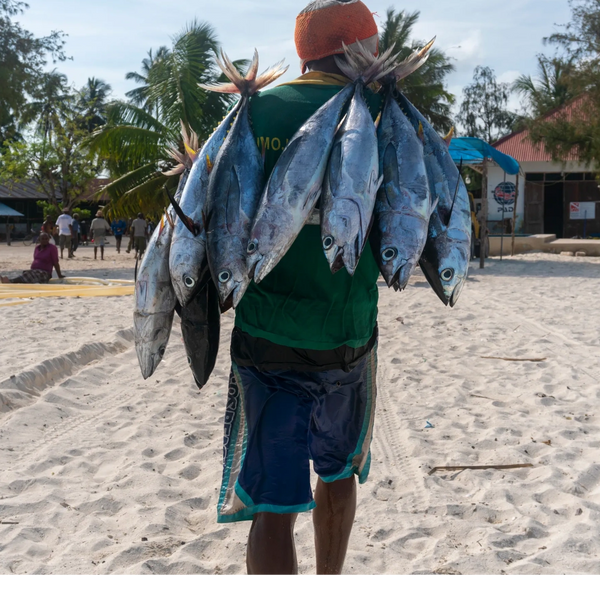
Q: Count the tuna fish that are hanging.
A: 8